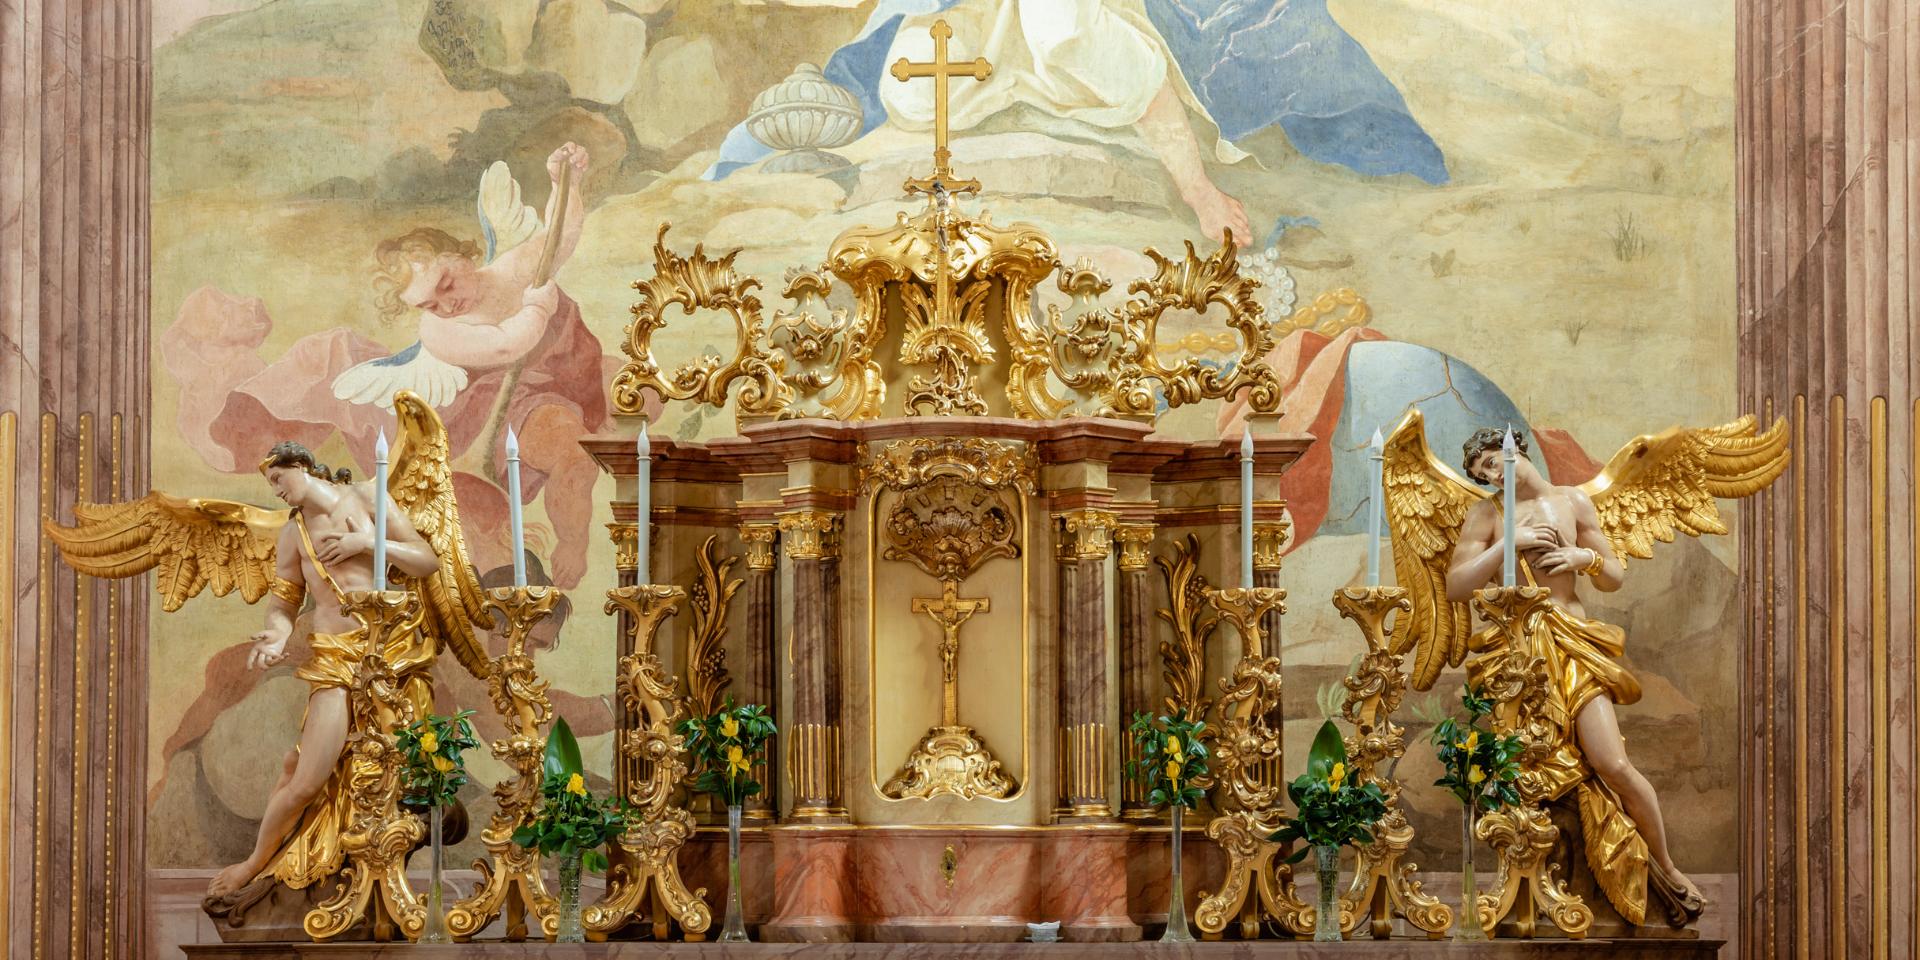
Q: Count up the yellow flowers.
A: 10